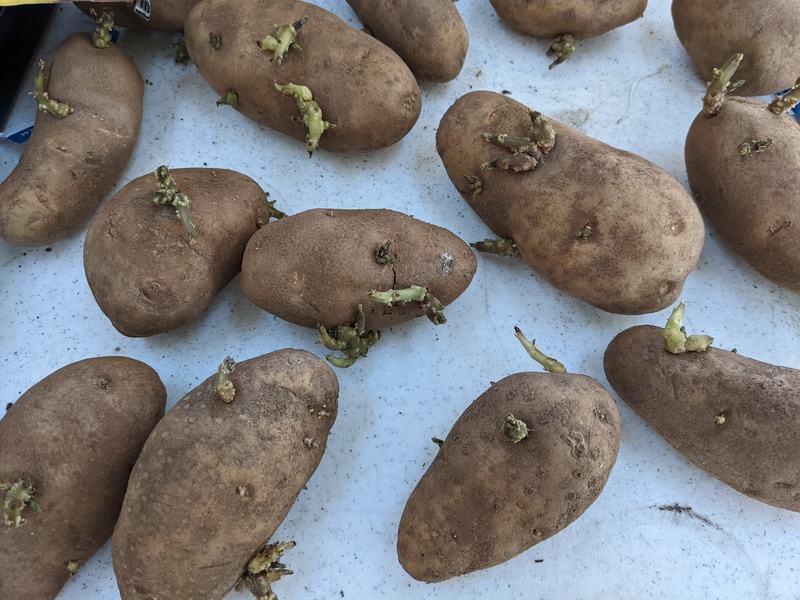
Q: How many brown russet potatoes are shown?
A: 14